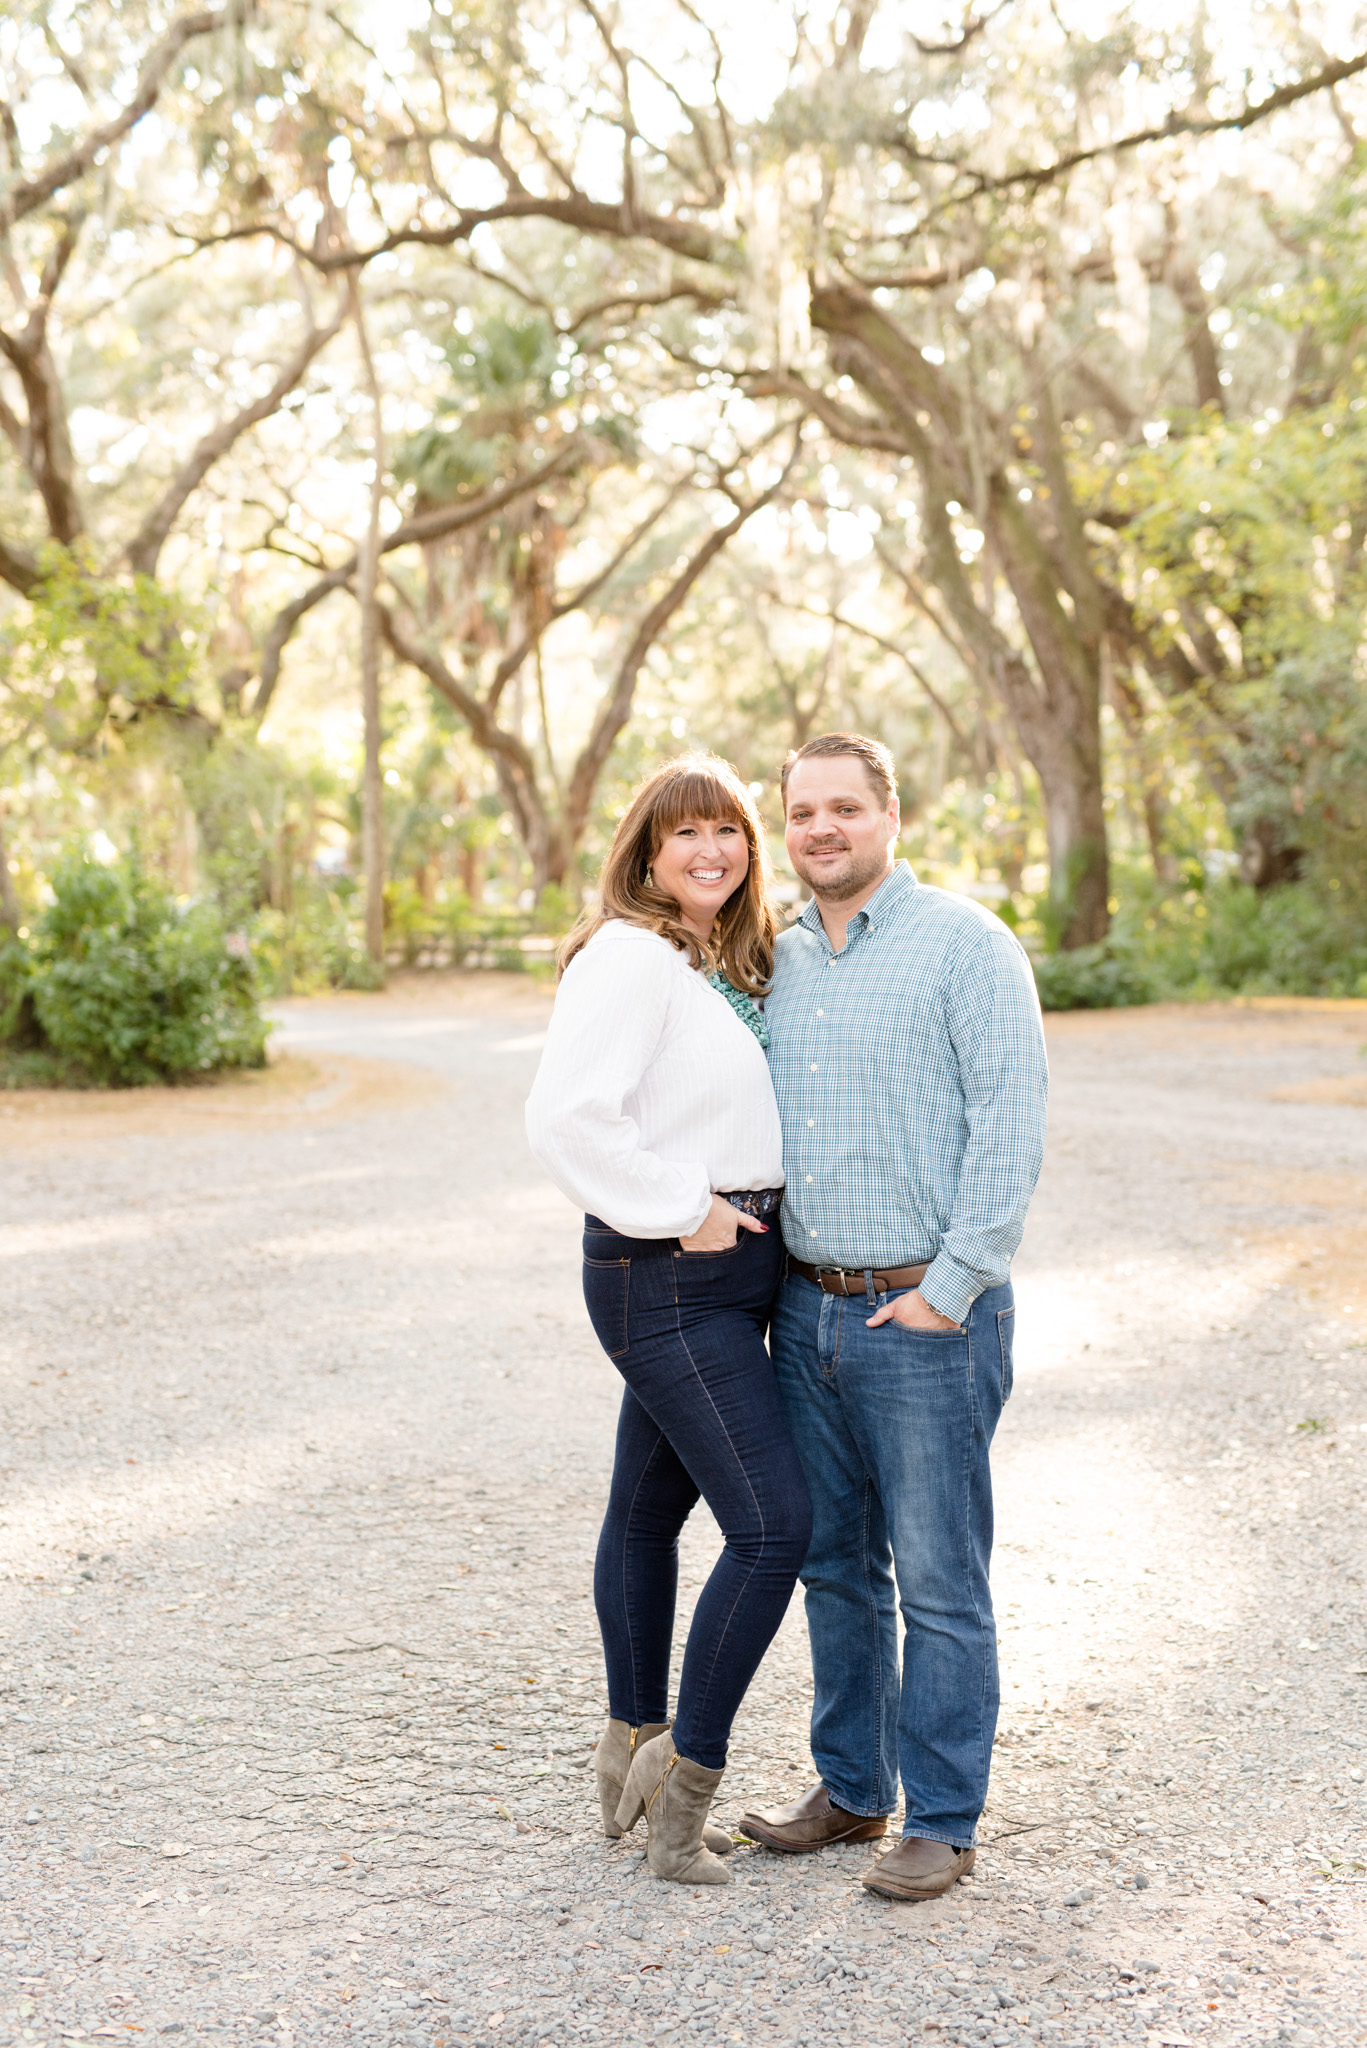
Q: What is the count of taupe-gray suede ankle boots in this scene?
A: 2